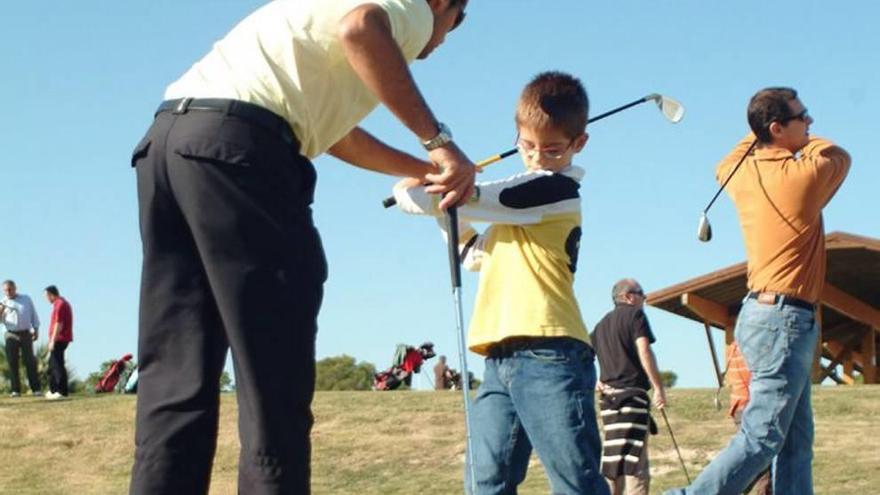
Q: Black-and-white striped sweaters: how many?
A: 1